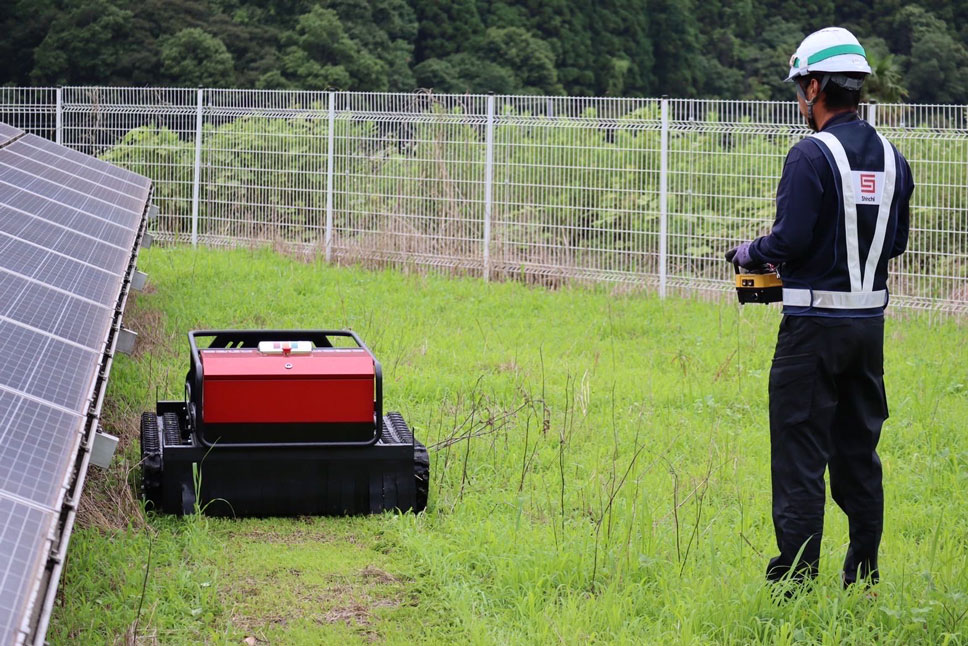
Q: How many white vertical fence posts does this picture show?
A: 6